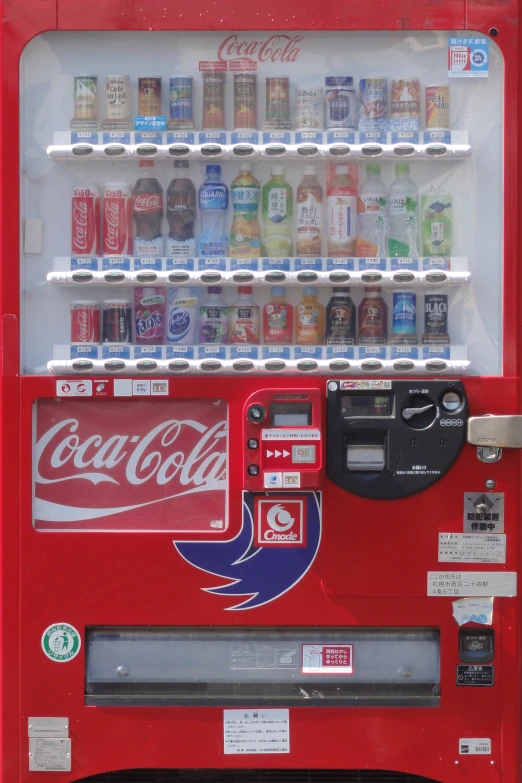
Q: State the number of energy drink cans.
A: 1